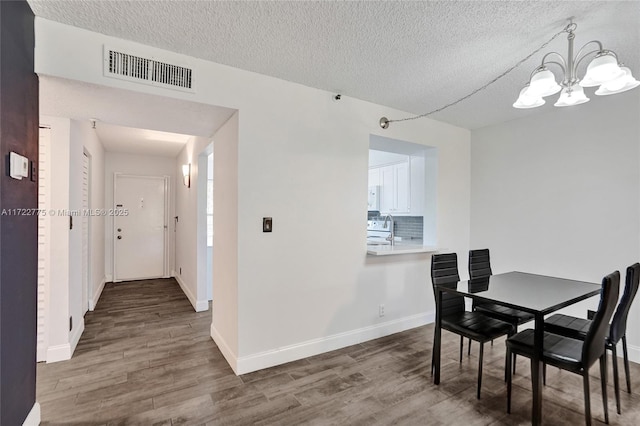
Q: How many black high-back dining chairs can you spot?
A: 4